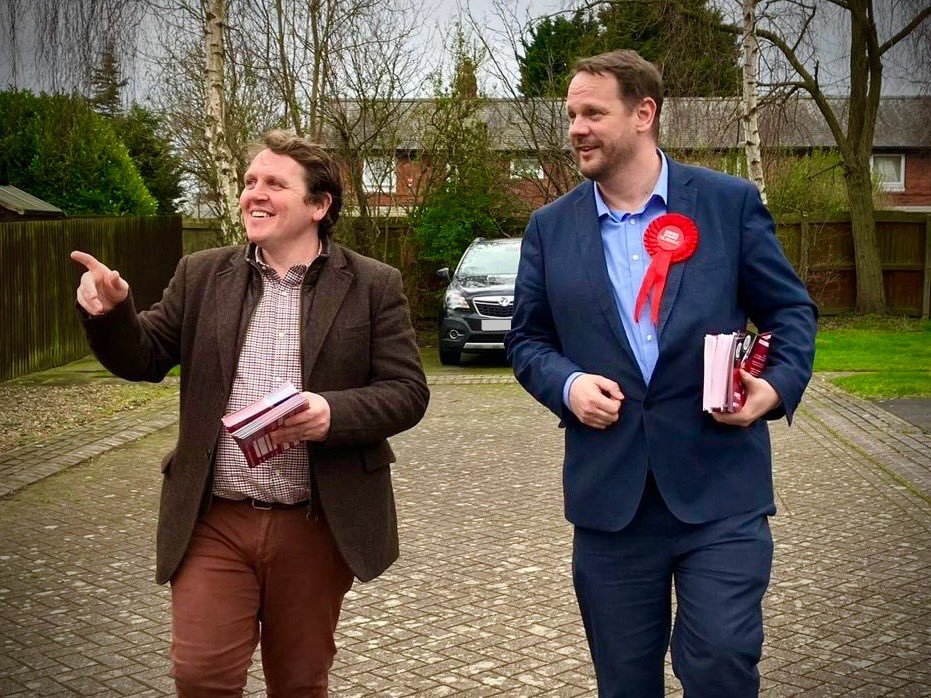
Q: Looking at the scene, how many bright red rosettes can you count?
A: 1